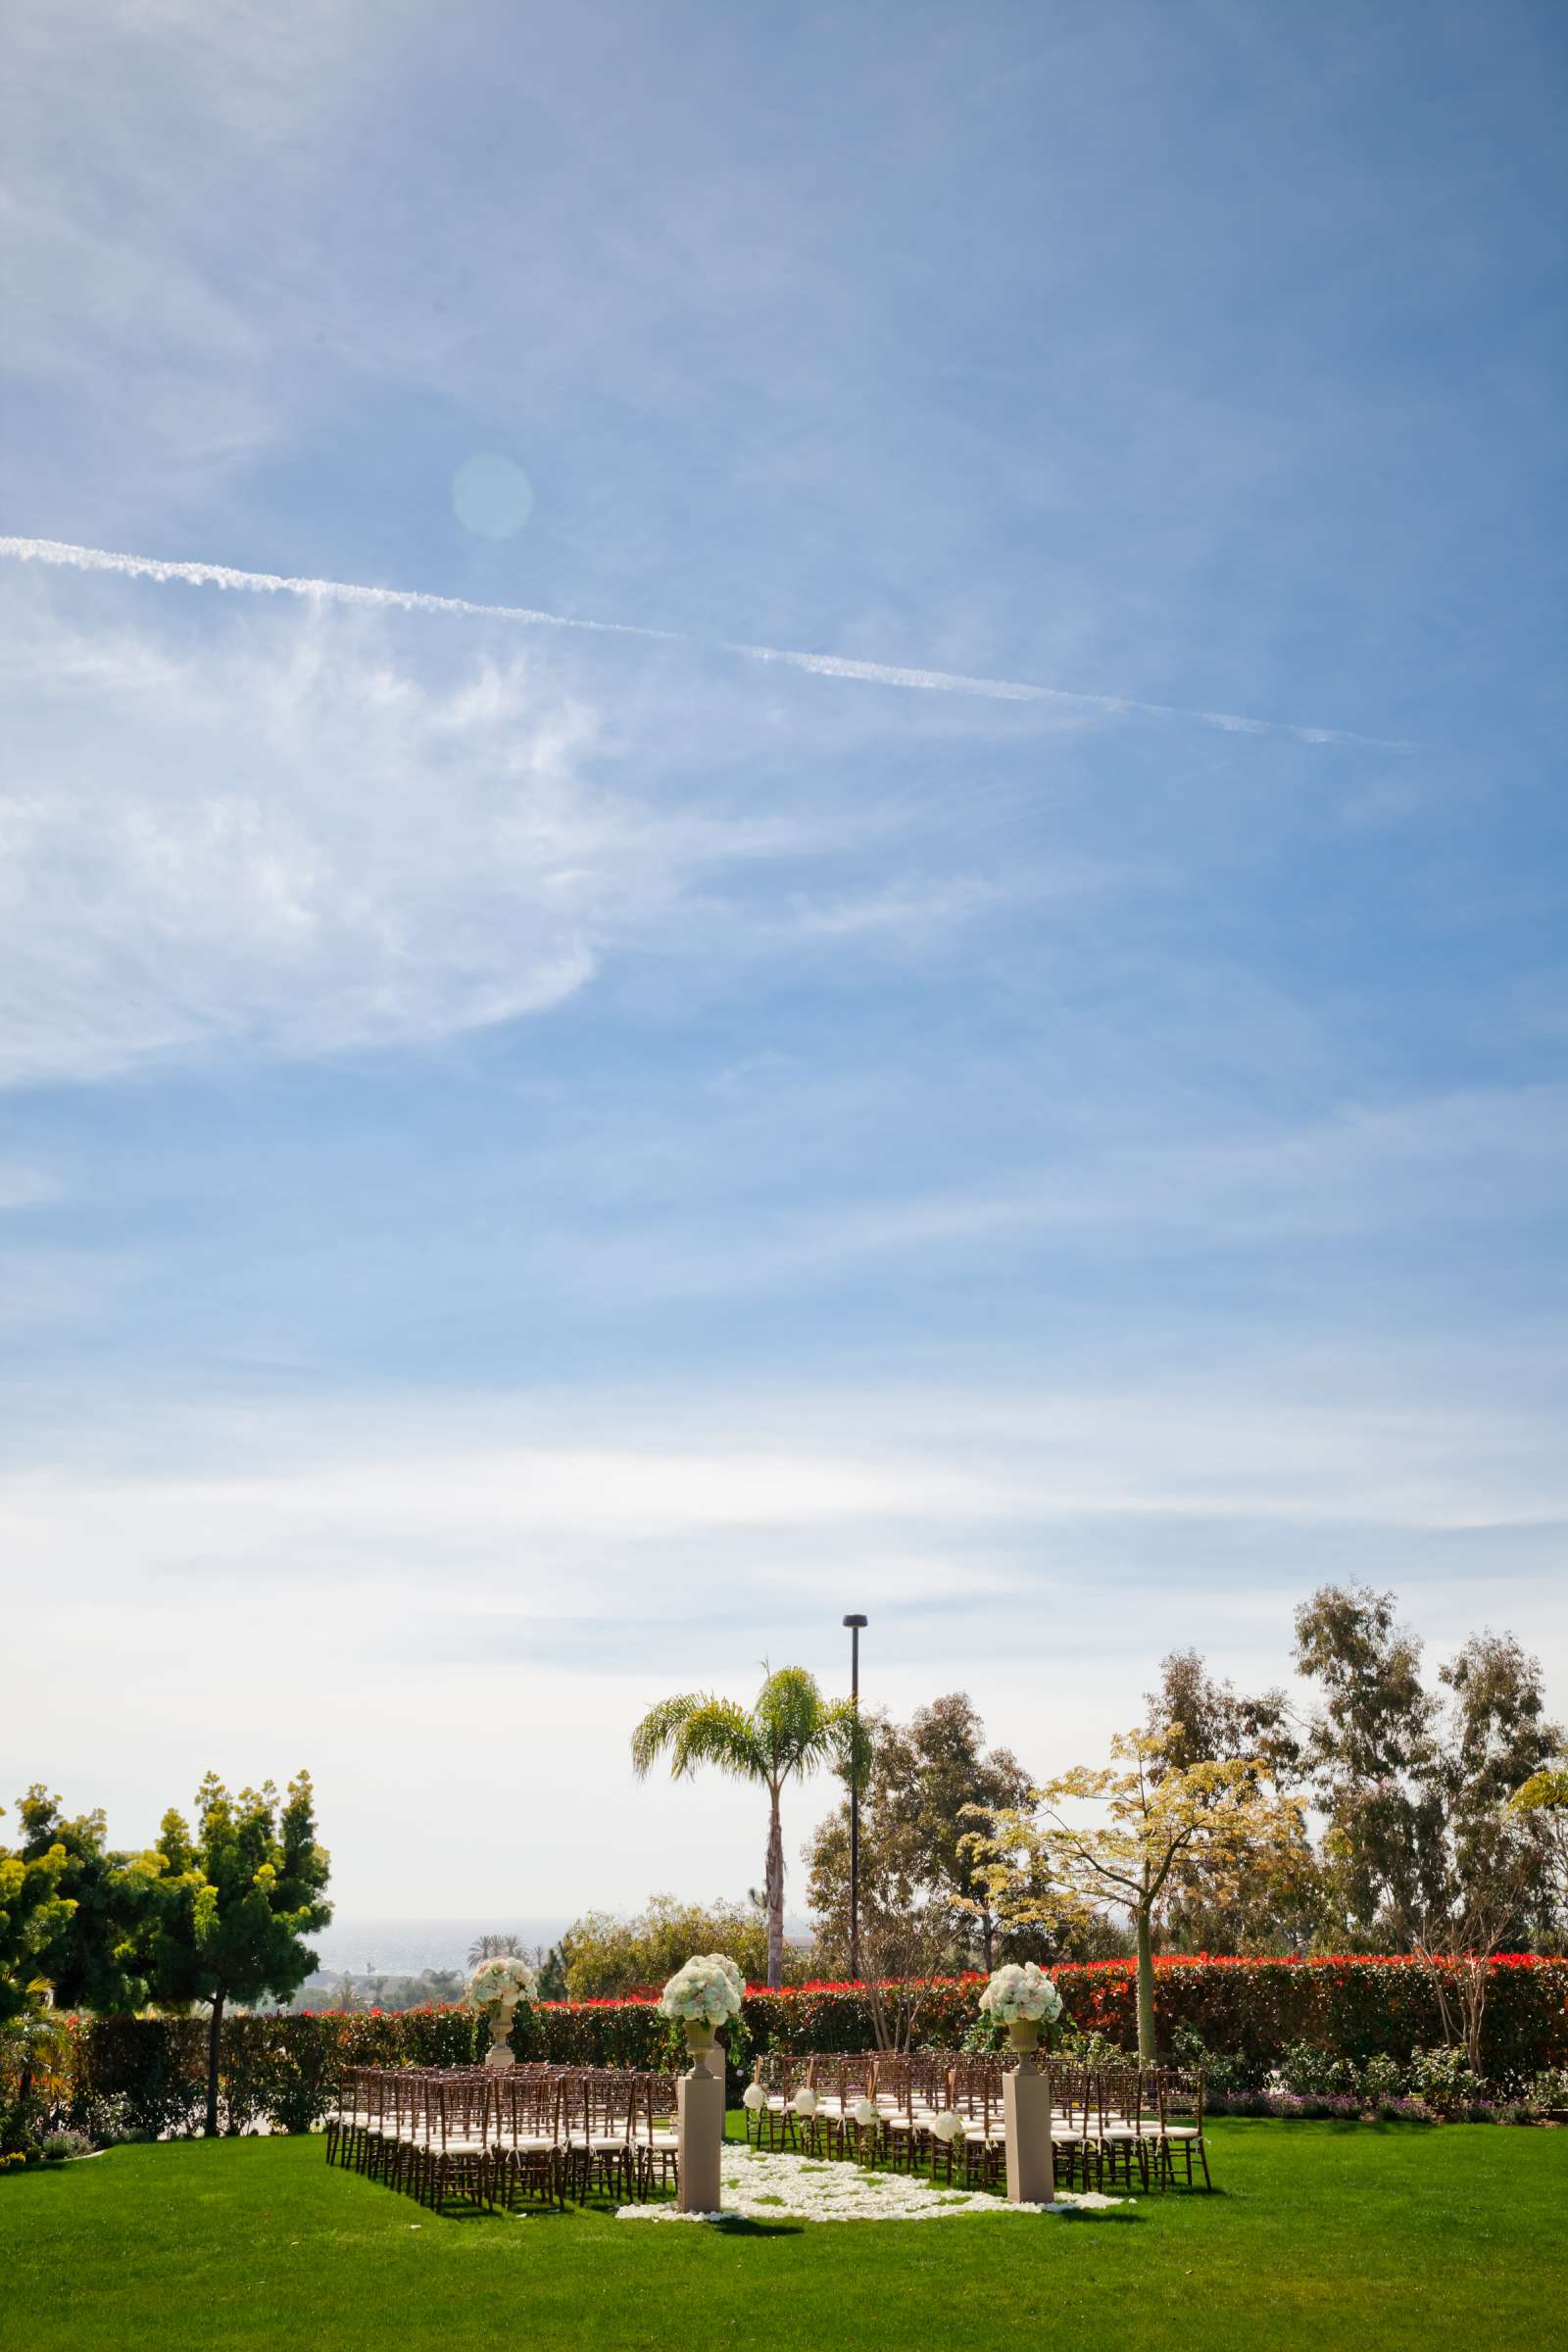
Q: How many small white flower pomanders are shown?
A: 4